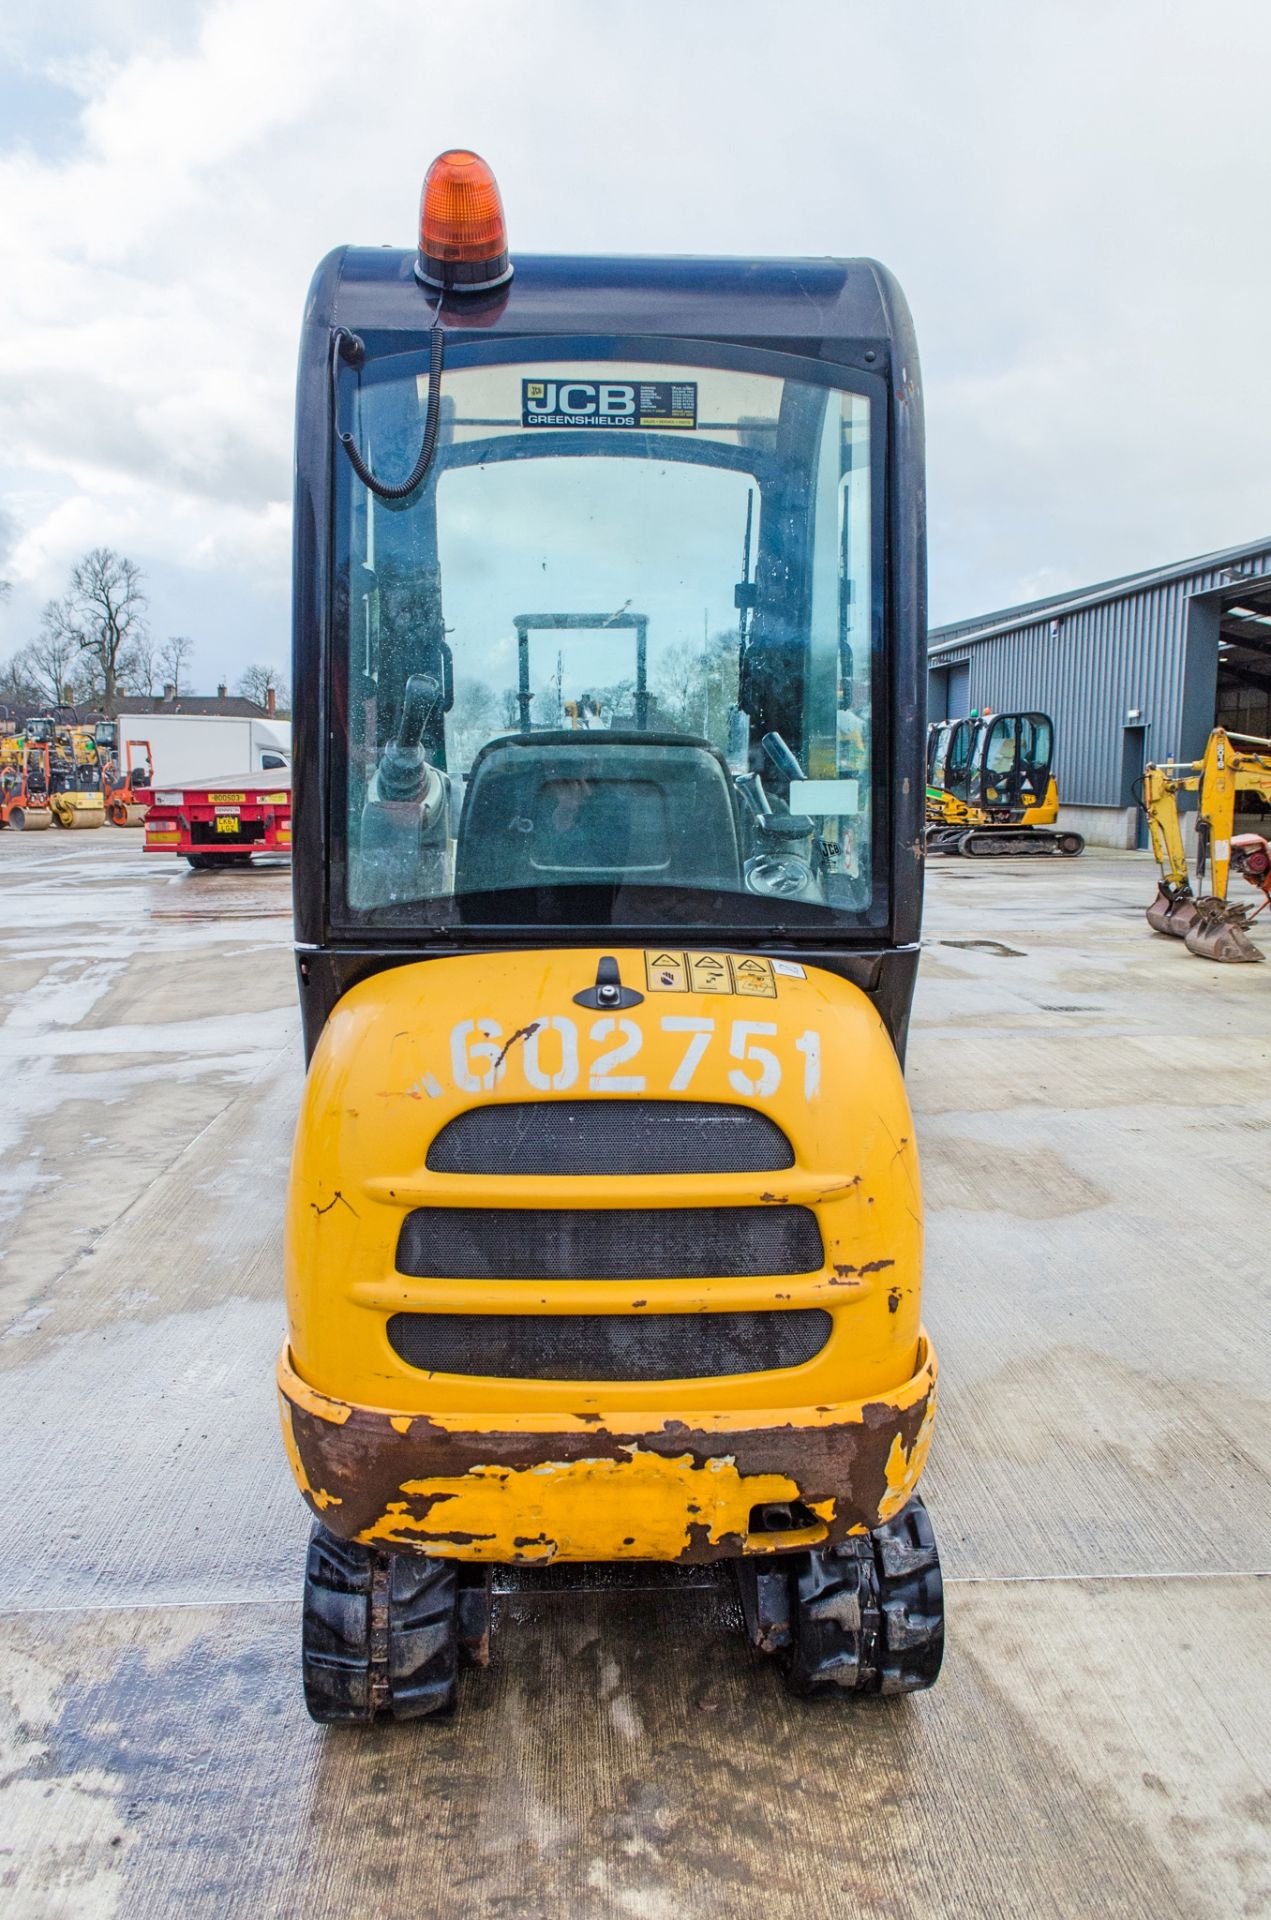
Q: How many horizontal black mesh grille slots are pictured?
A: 3